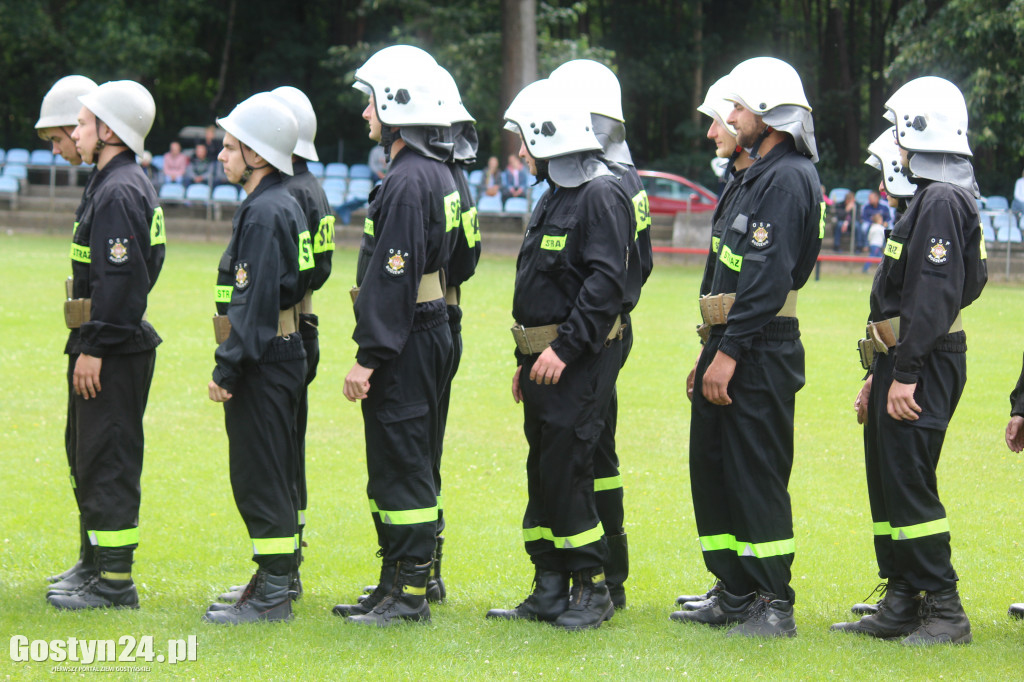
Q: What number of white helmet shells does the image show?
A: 12